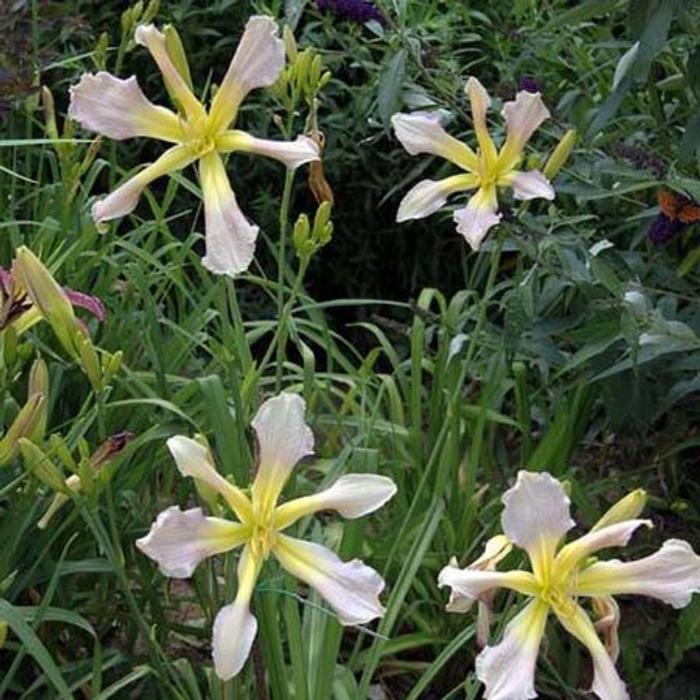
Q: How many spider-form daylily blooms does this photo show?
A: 4